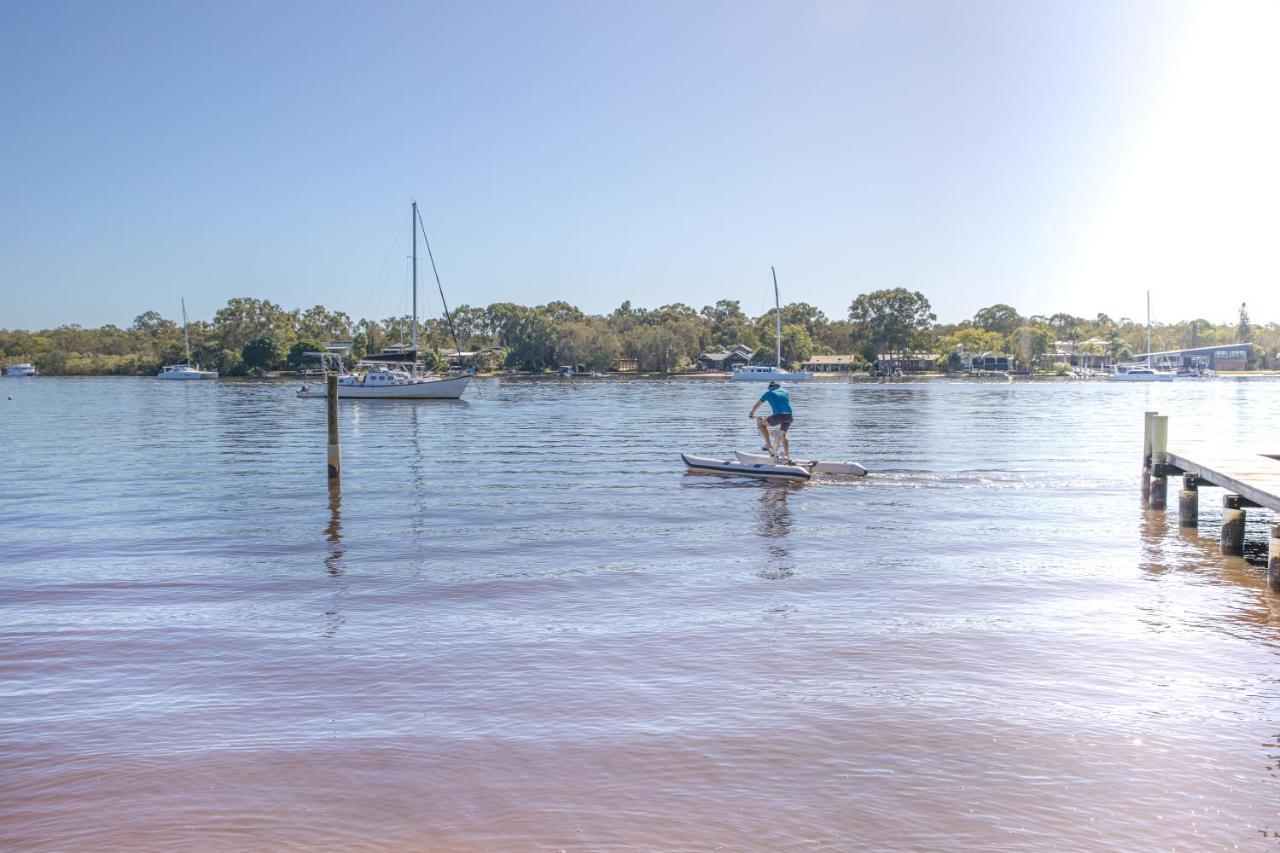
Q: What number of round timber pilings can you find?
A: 6